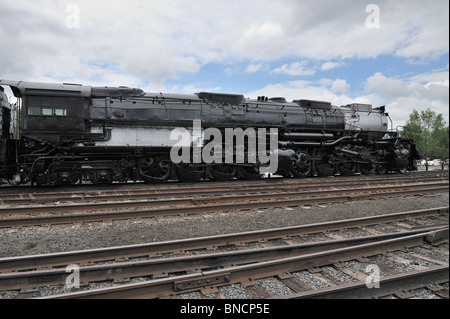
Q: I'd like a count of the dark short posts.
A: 2